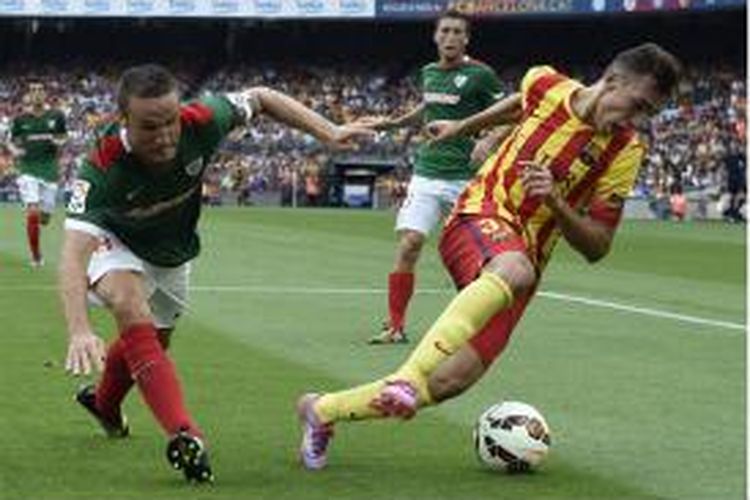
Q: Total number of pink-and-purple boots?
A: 2